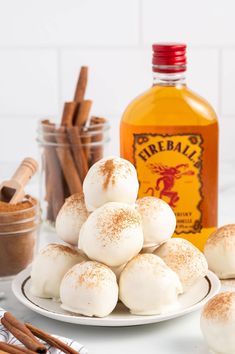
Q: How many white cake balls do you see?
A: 10